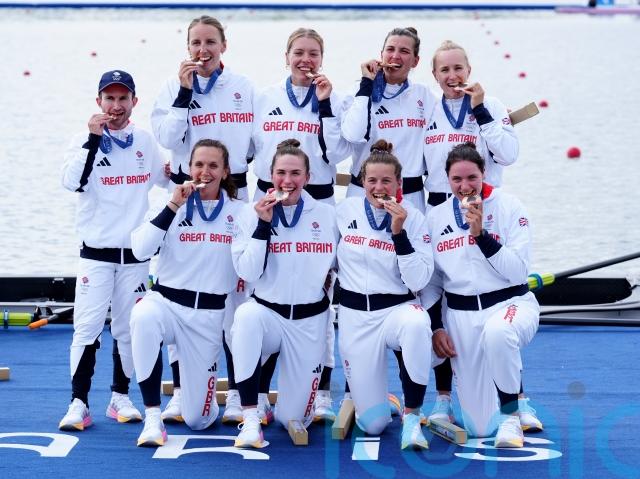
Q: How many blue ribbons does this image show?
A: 9